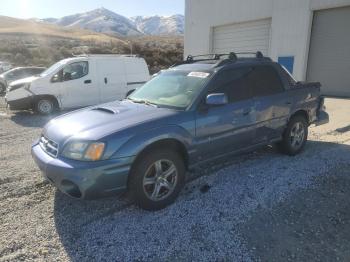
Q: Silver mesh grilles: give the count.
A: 1